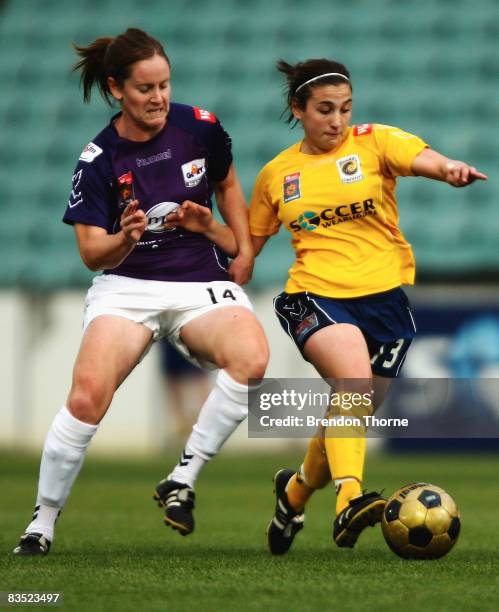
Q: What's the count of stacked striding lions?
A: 0